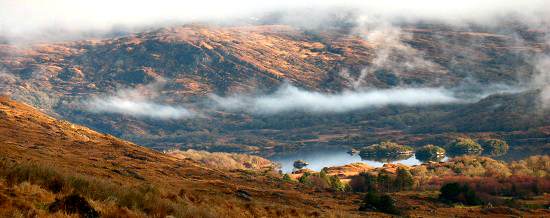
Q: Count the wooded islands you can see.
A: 4